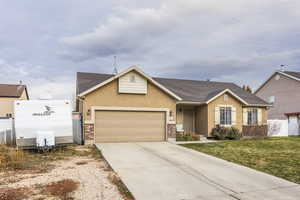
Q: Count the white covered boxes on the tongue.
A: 1